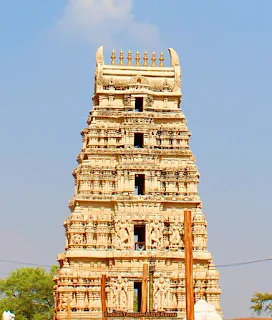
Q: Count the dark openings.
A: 5